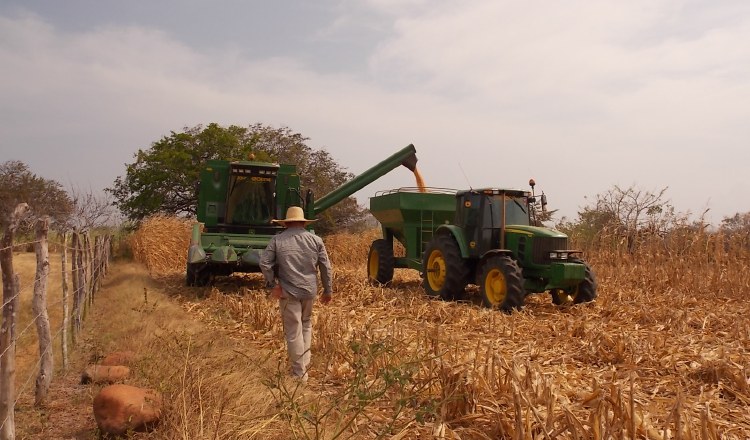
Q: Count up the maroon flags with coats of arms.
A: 0